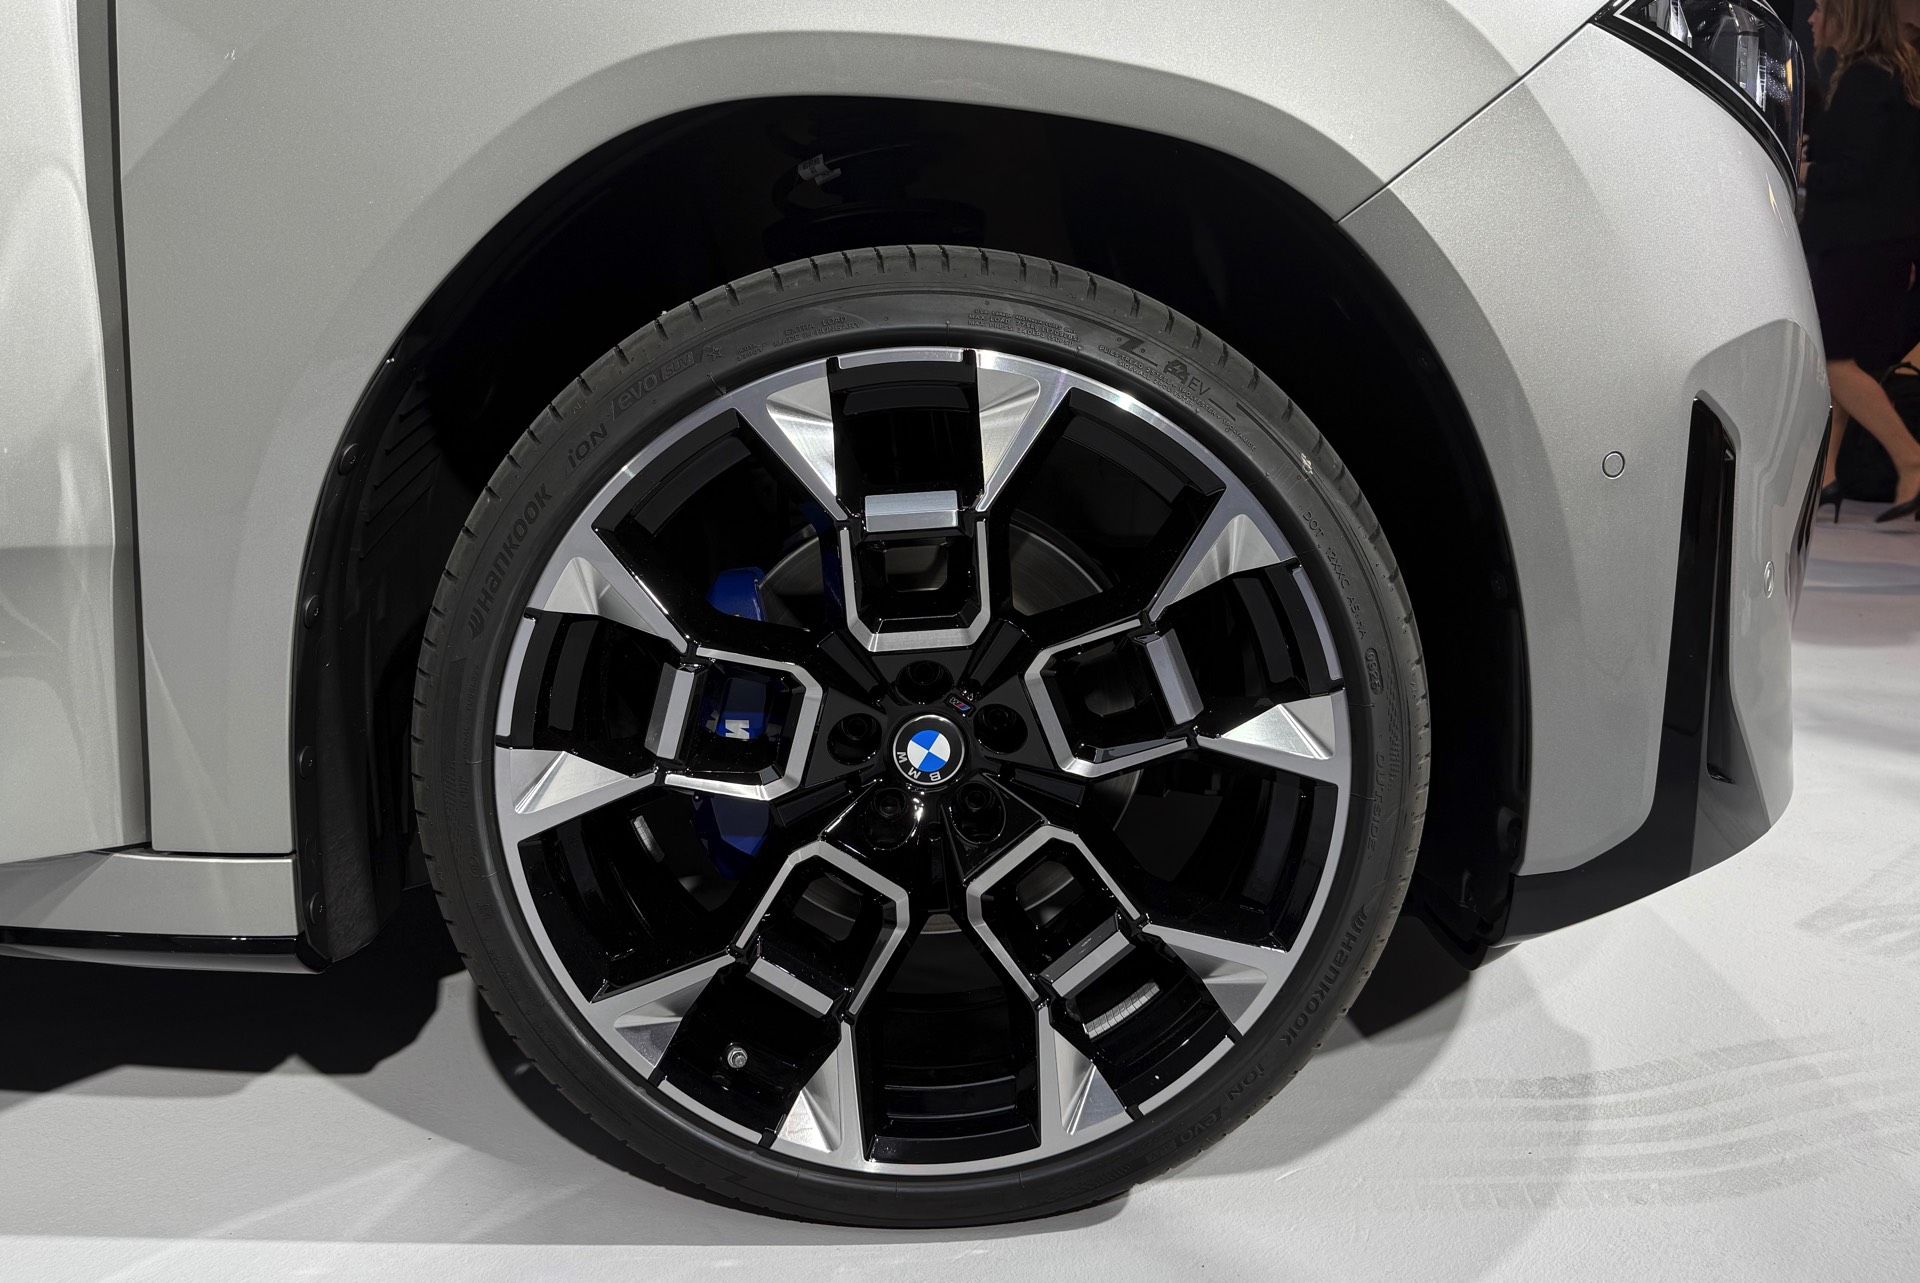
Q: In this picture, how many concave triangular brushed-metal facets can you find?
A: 10